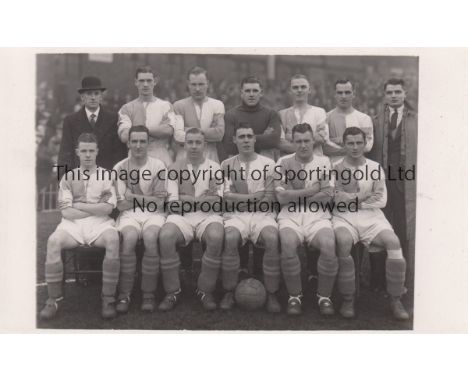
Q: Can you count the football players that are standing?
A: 5